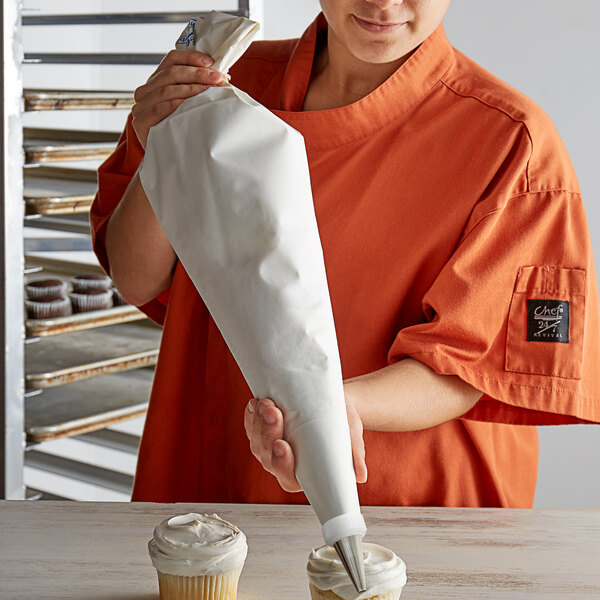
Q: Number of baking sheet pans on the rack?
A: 6